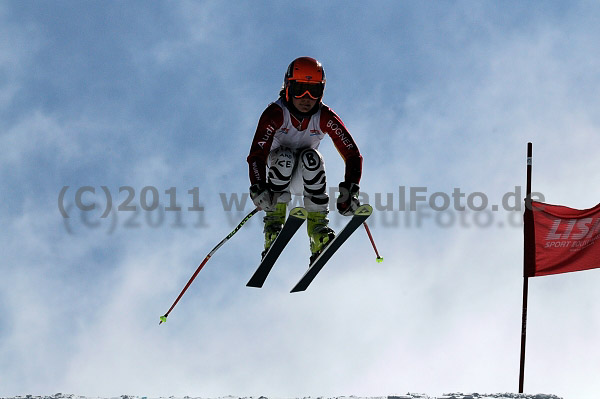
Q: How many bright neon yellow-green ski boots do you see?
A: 2